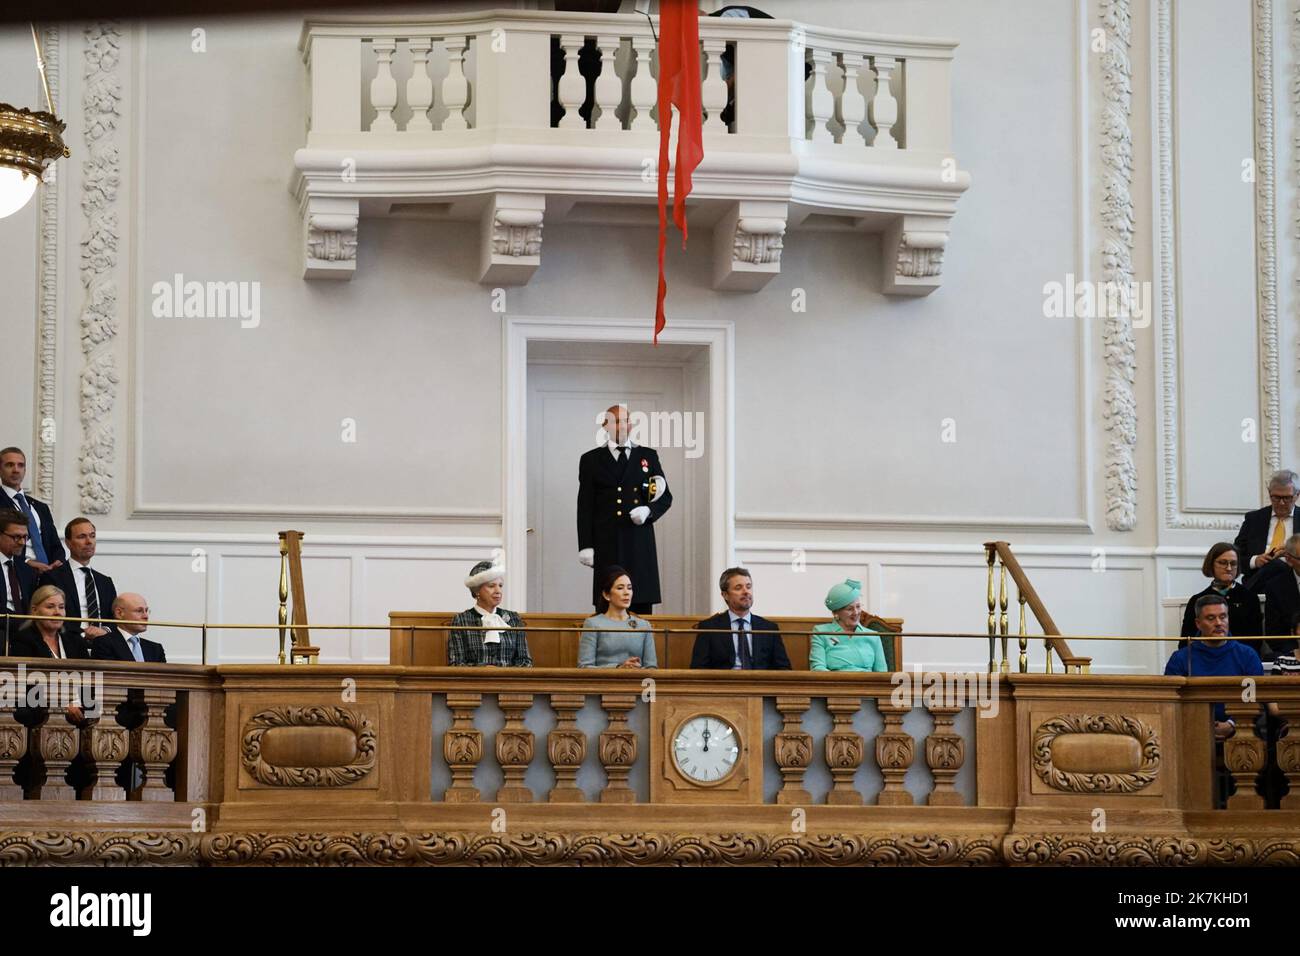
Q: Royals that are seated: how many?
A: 4